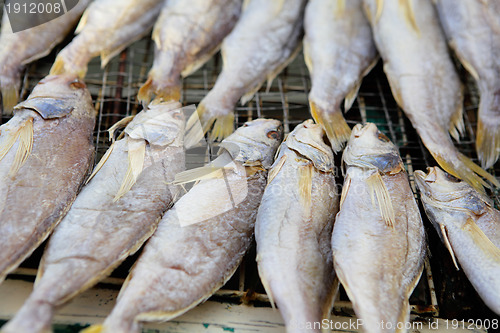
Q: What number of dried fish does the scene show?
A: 13